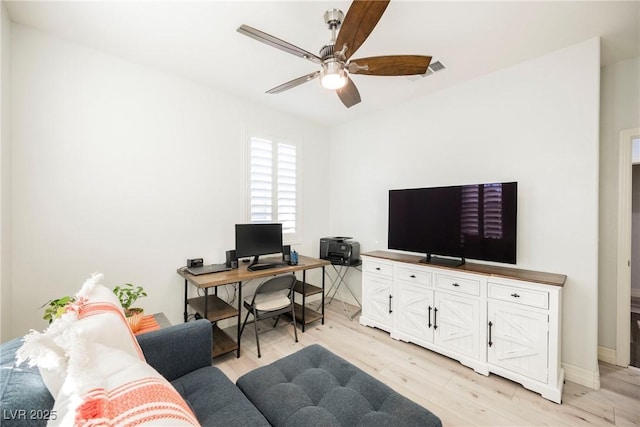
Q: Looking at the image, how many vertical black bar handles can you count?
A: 4